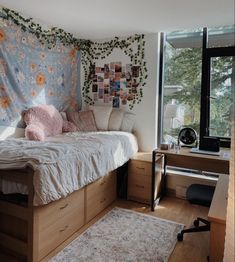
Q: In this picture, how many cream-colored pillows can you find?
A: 3